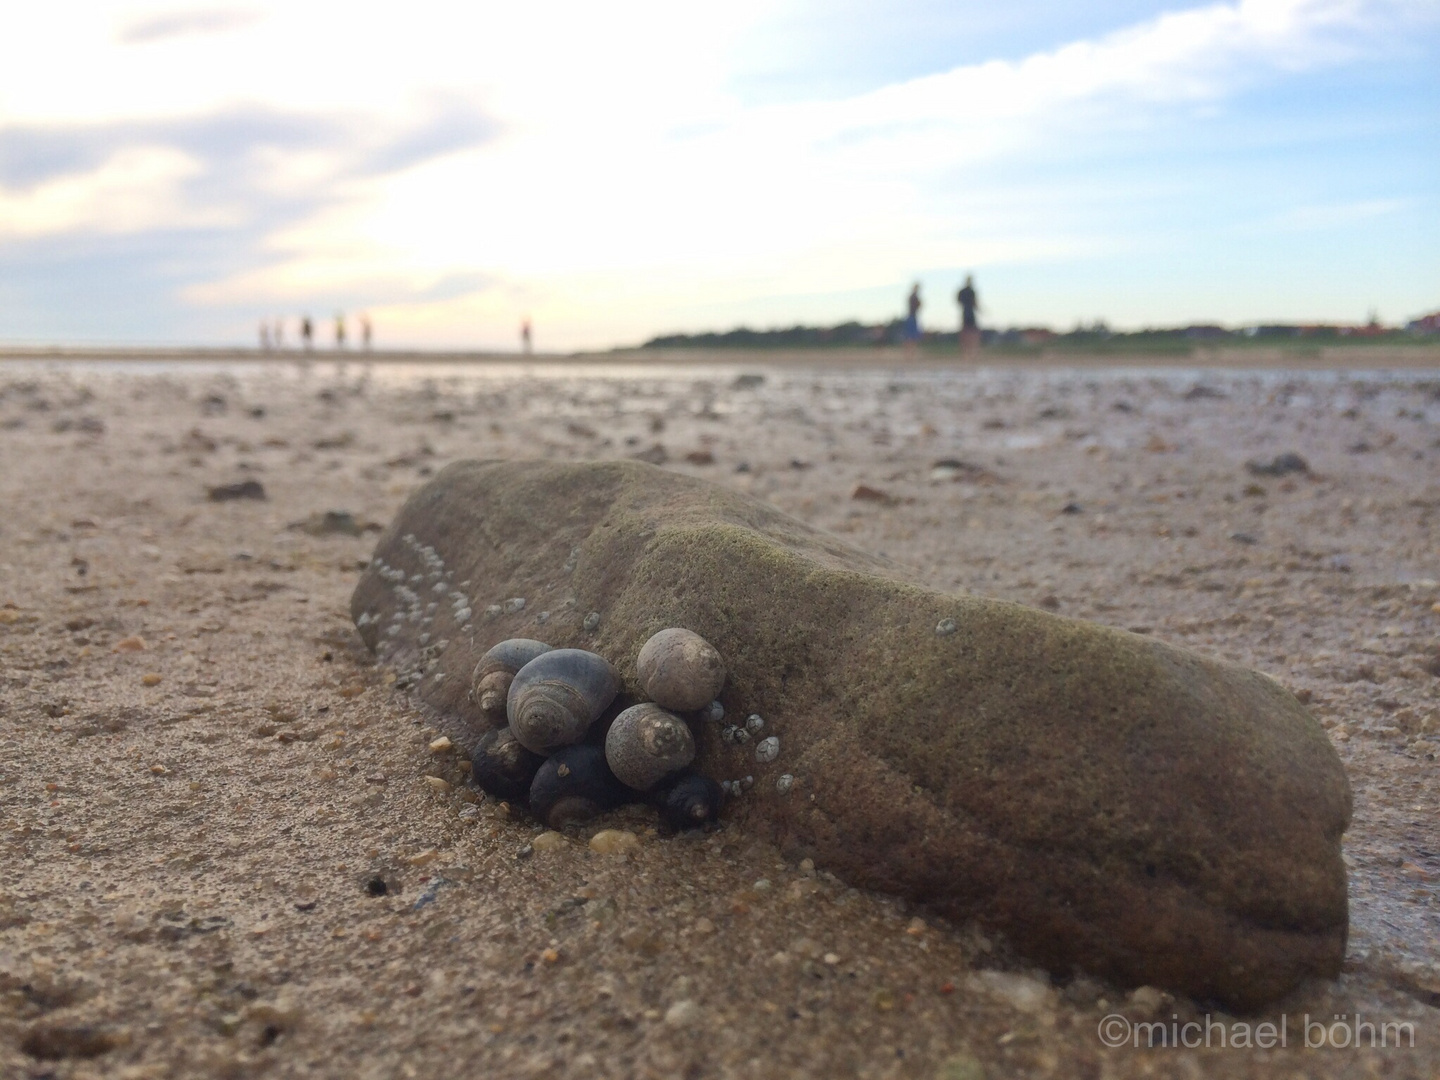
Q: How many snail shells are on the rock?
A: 7